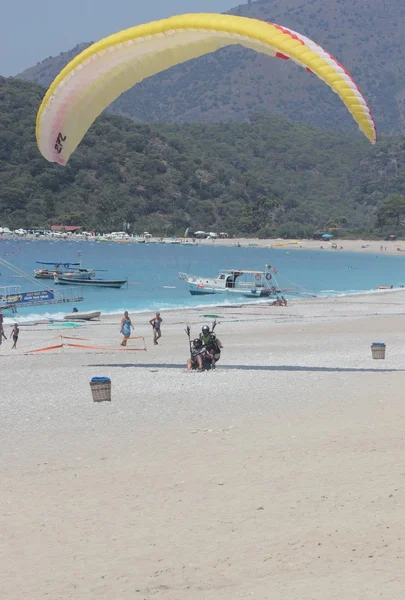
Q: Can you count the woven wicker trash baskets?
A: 2